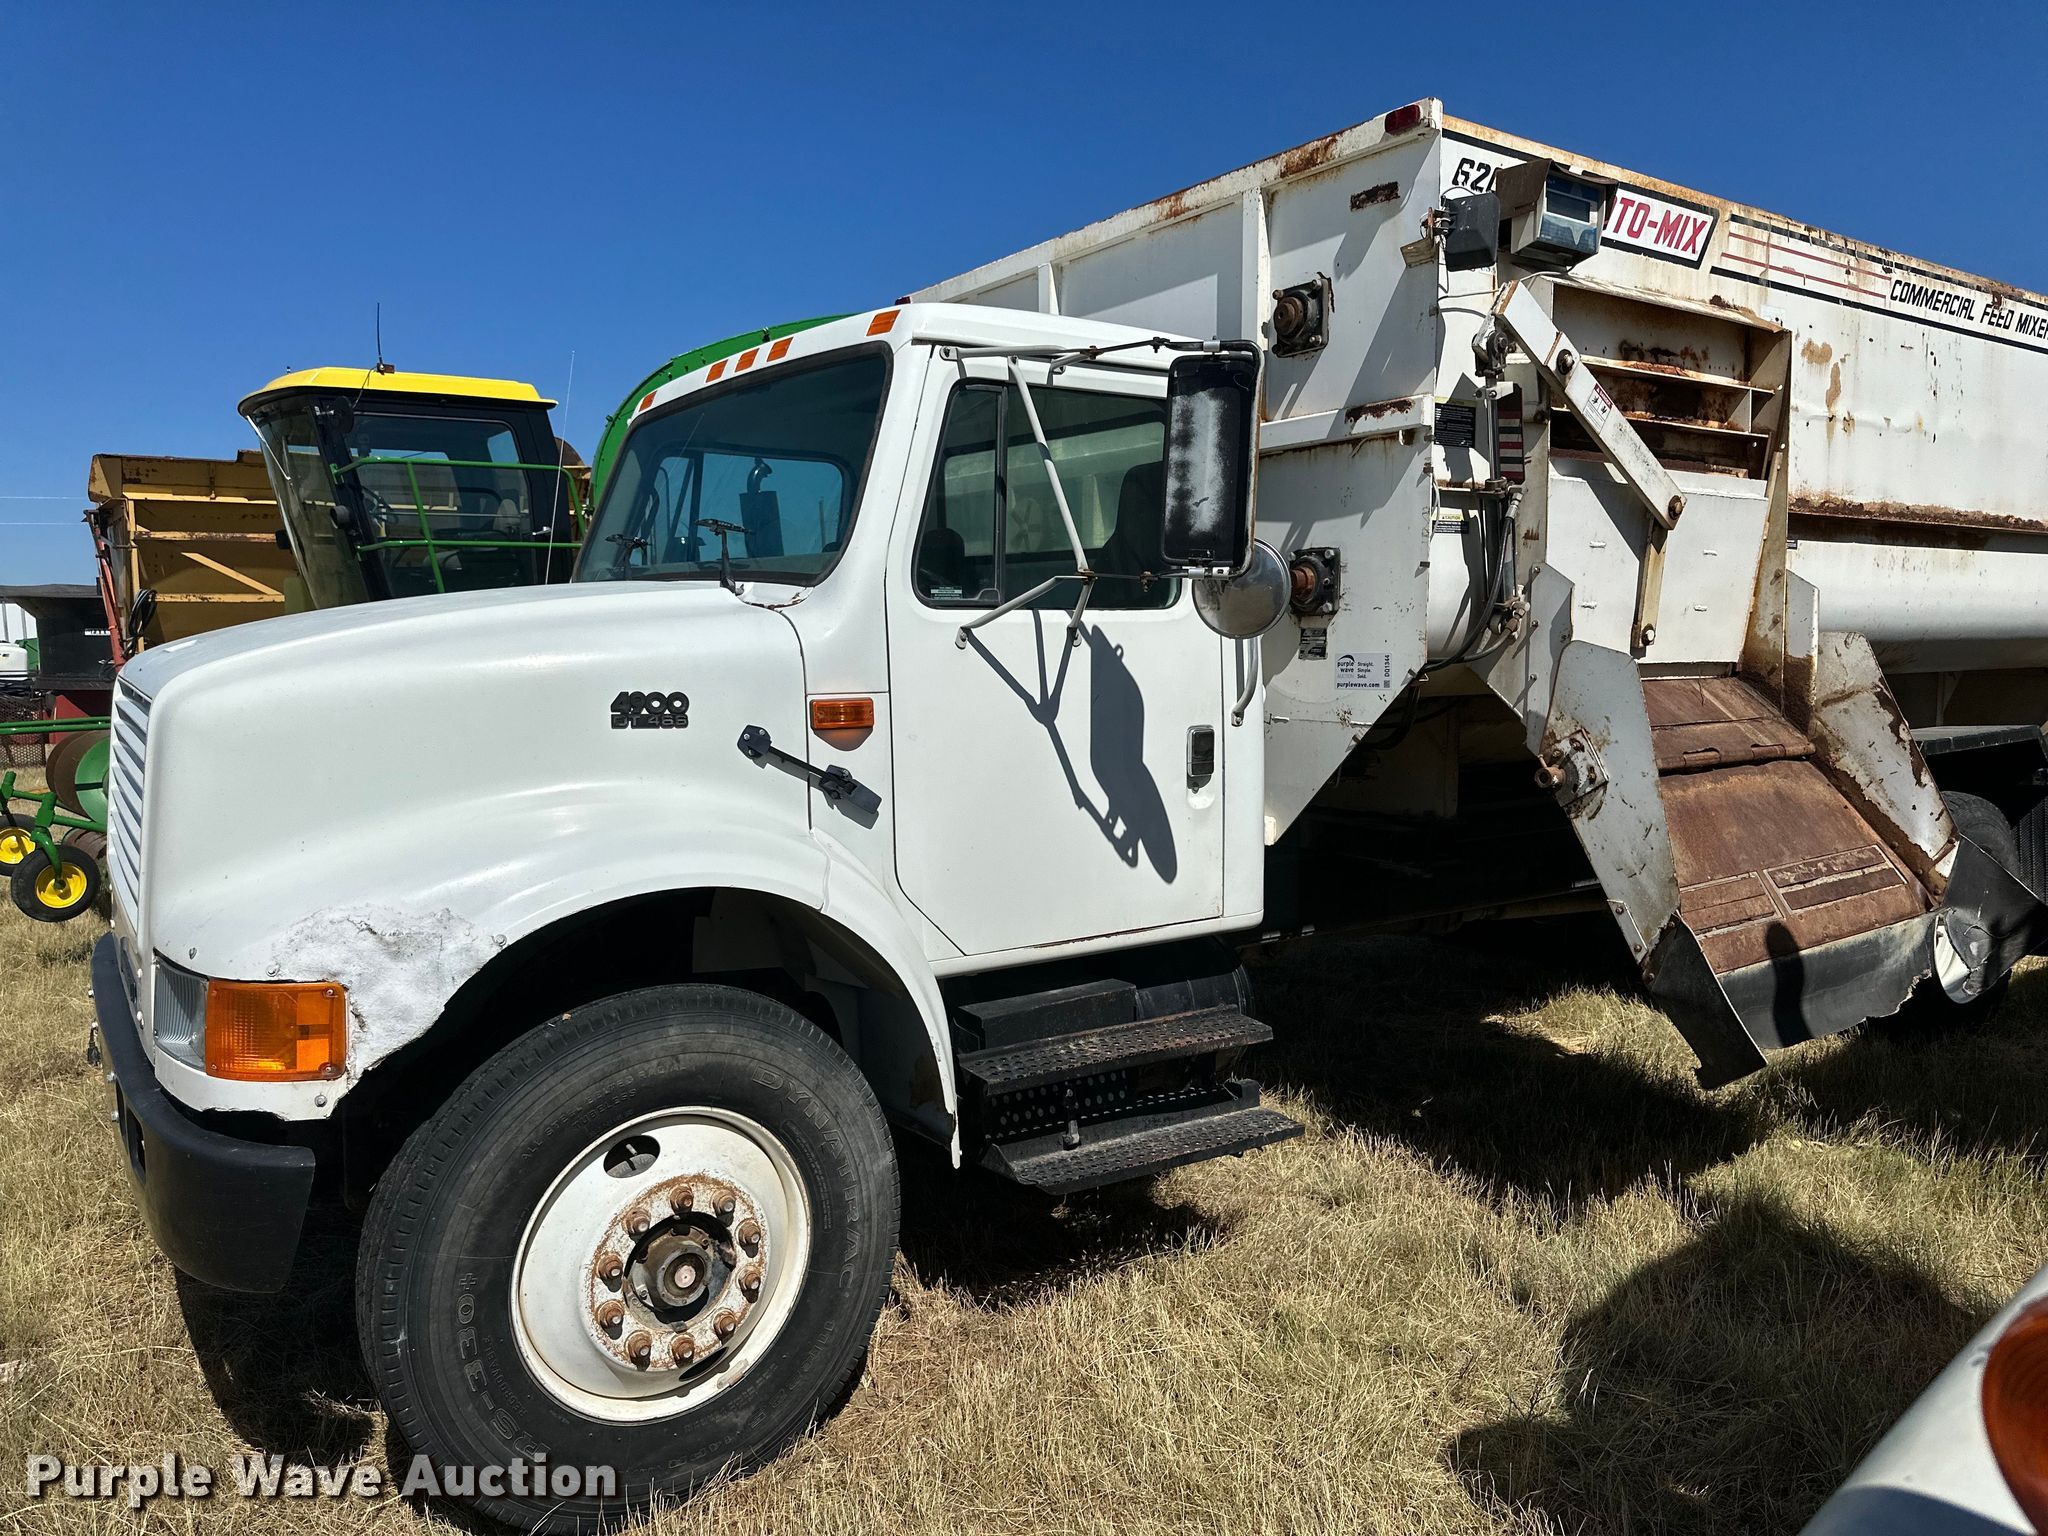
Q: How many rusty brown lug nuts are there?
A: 10